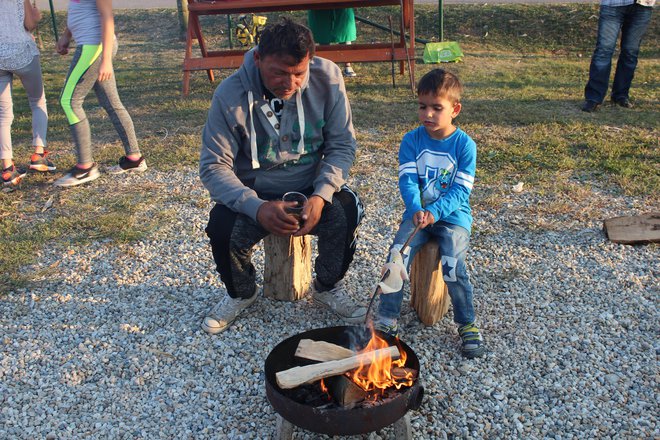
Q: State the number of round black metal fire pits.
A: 1